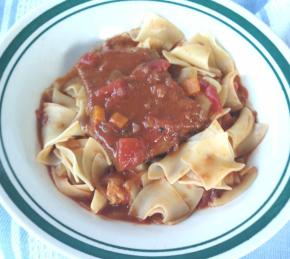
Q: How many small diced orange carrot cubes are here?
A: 3